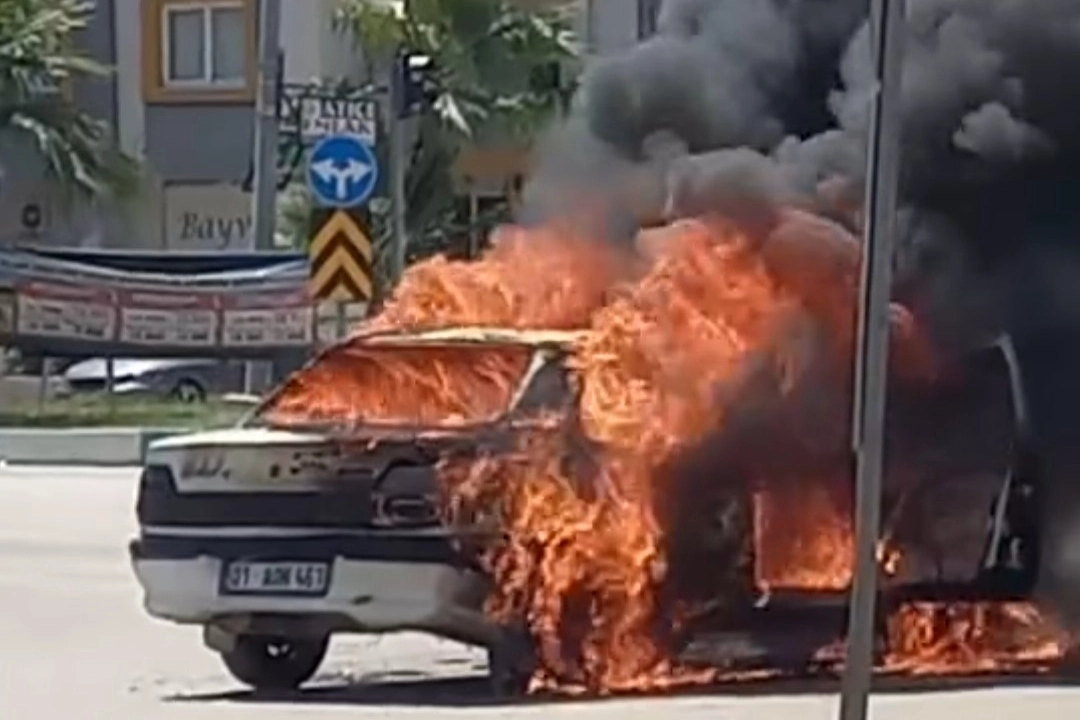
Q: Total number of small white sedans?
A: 1